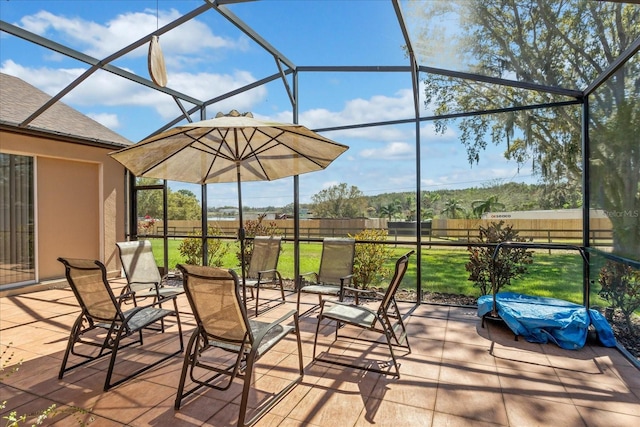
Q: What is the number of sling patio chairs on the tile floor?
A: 6